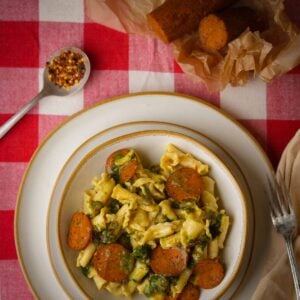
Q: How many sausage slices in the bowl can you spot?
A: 7